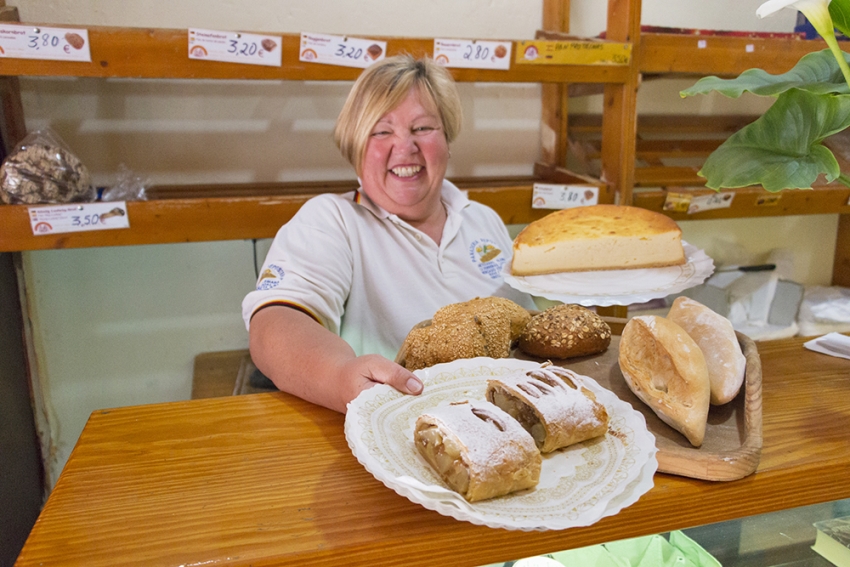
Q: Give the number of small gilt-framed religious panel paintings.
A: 0